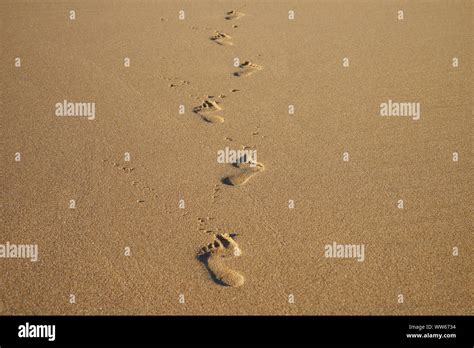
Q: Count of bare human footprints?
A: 6